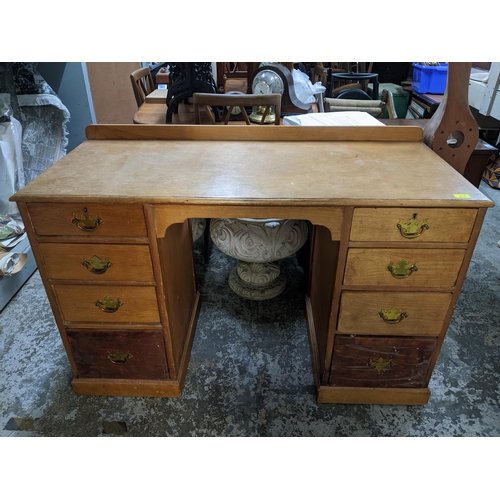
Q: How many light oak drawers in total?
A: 6